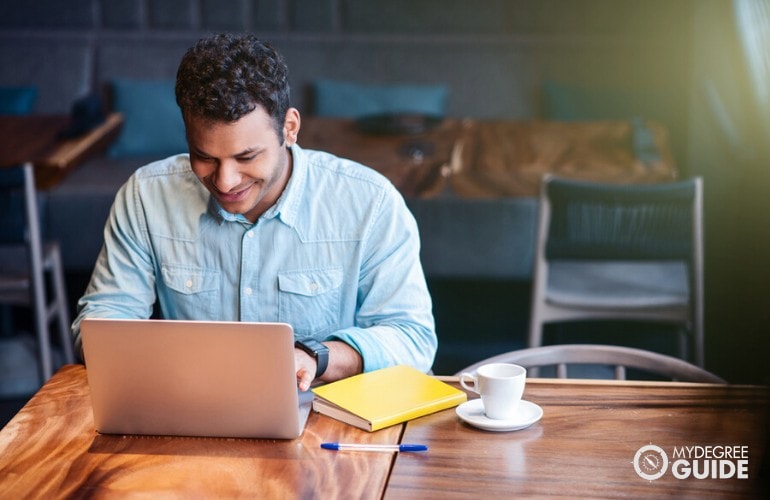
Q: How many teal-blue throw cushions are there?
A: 4